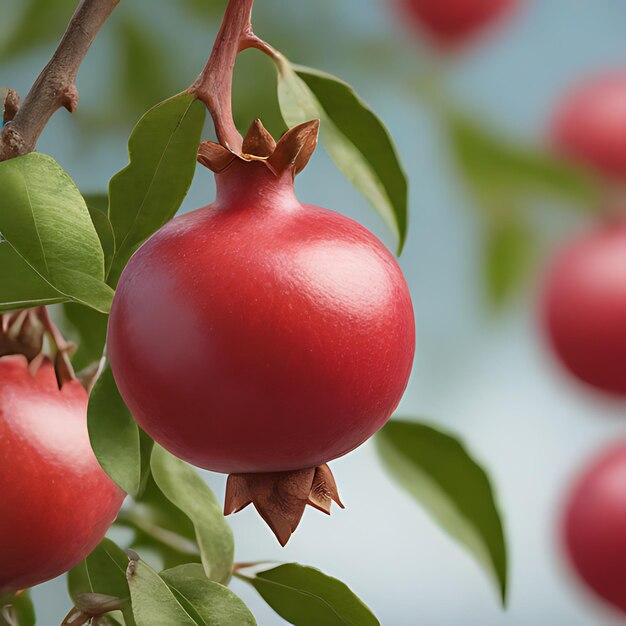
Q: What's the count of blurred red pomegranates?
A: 4